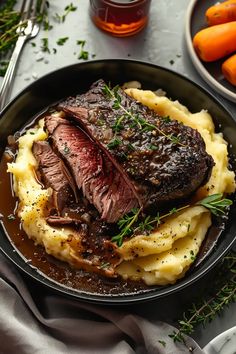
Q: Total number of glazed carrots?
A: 3